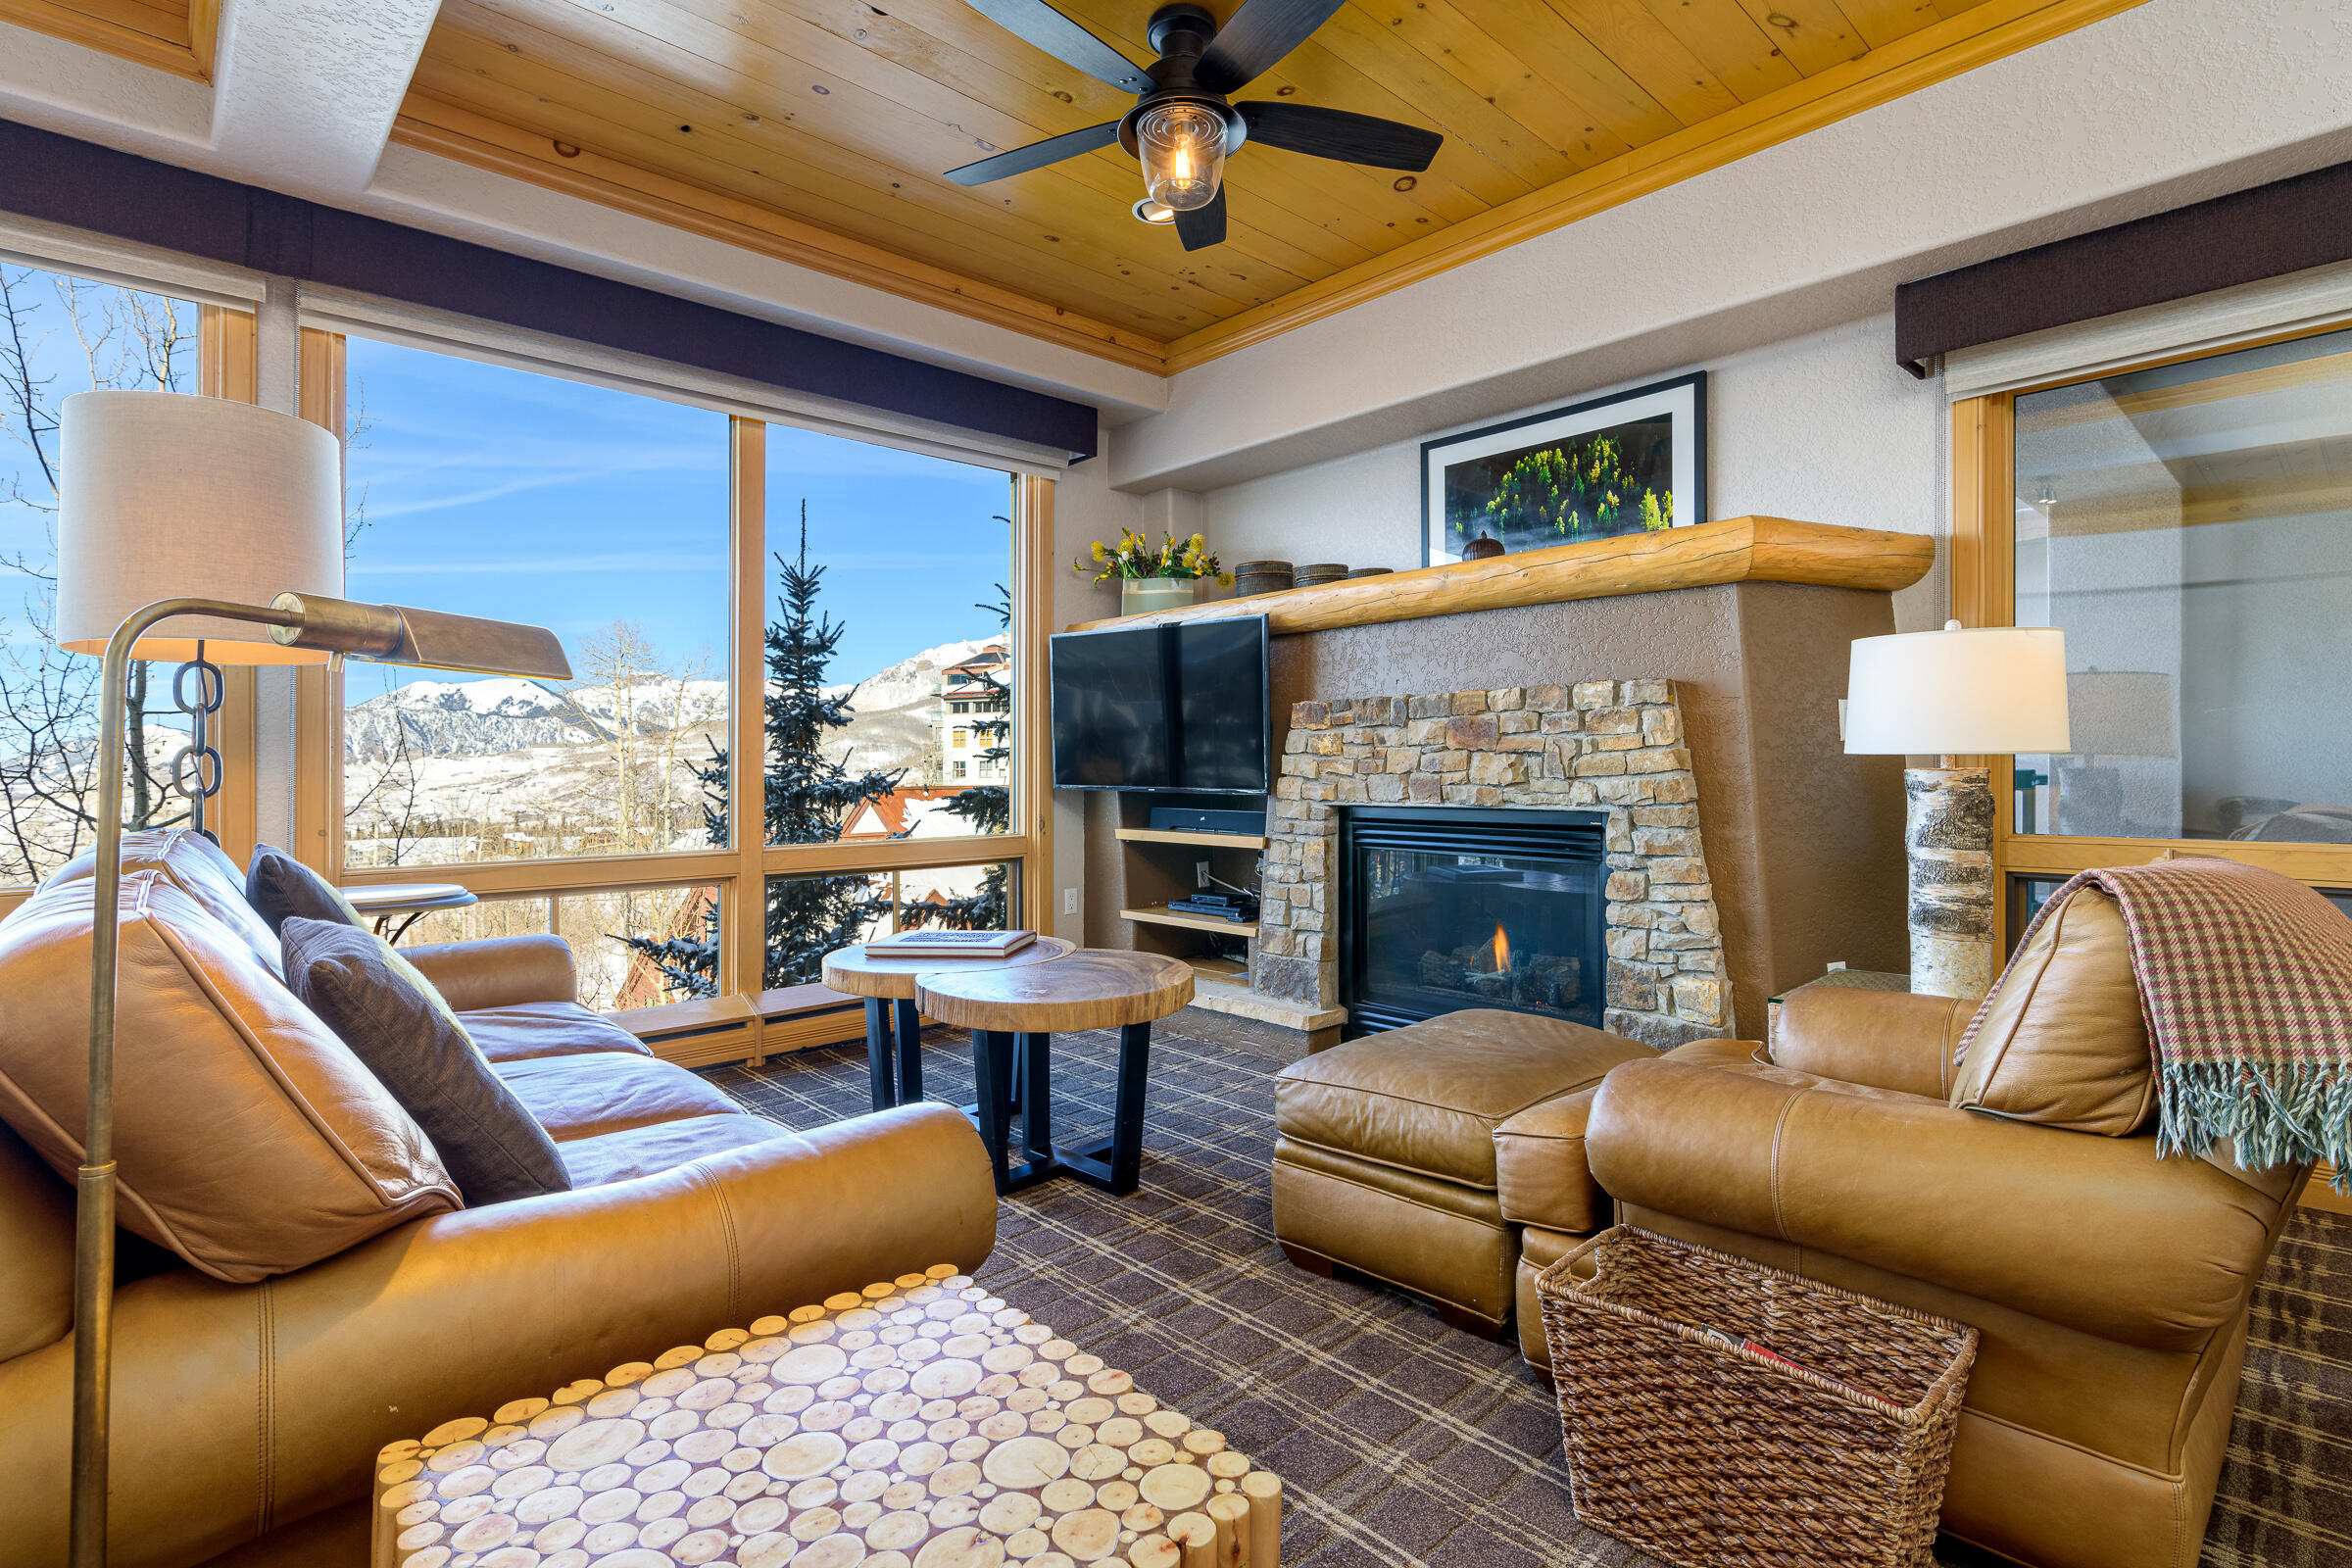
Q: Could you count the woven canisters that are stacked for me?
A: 3